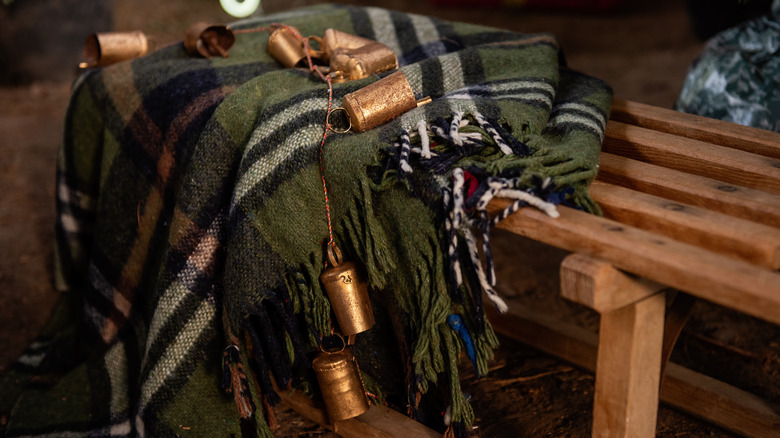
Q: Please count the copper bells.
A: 8